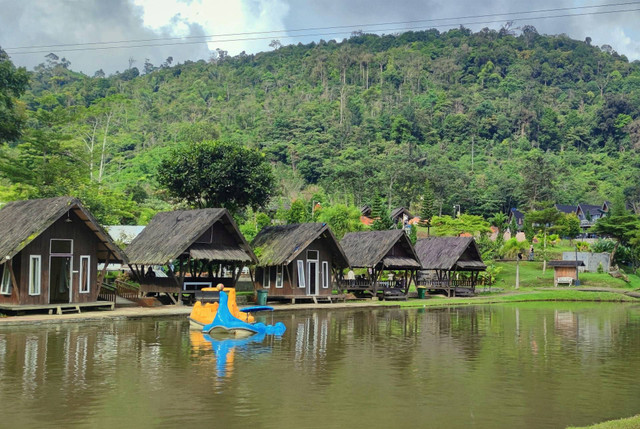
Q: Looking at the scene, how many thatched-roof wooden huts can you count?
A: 5